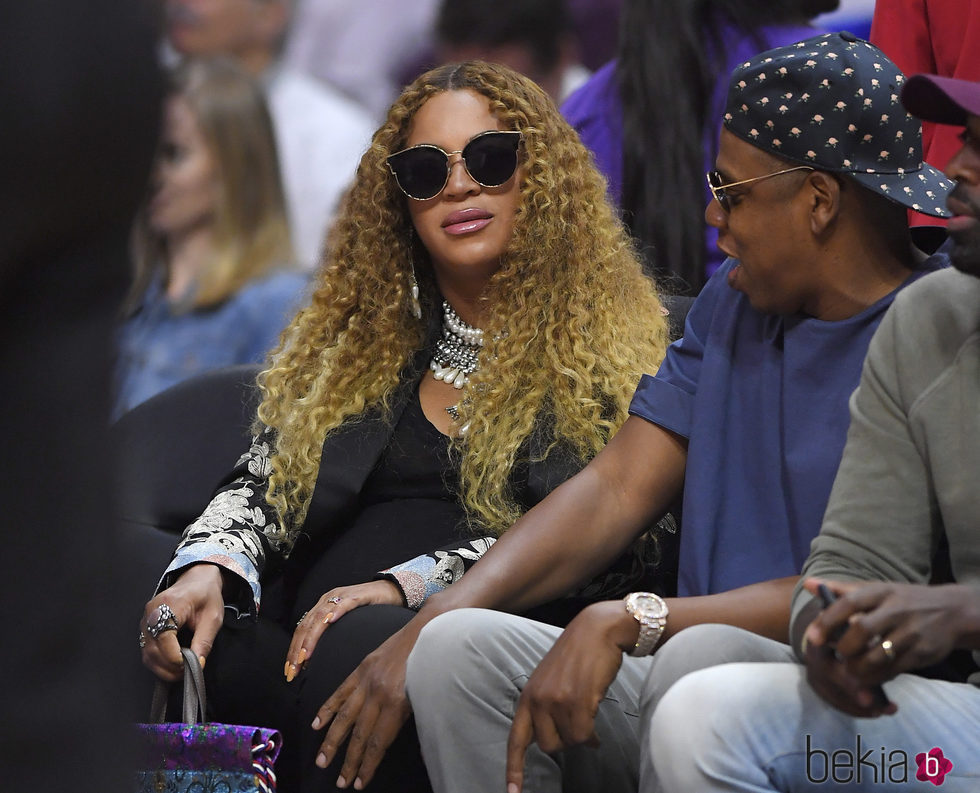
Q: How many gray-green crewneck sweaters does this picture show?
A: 1